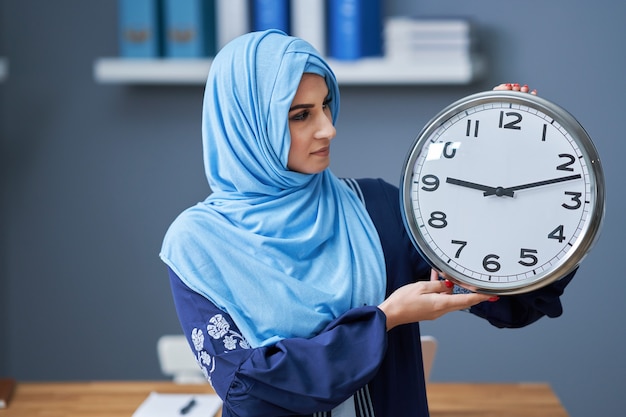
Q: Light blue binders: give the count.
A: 2